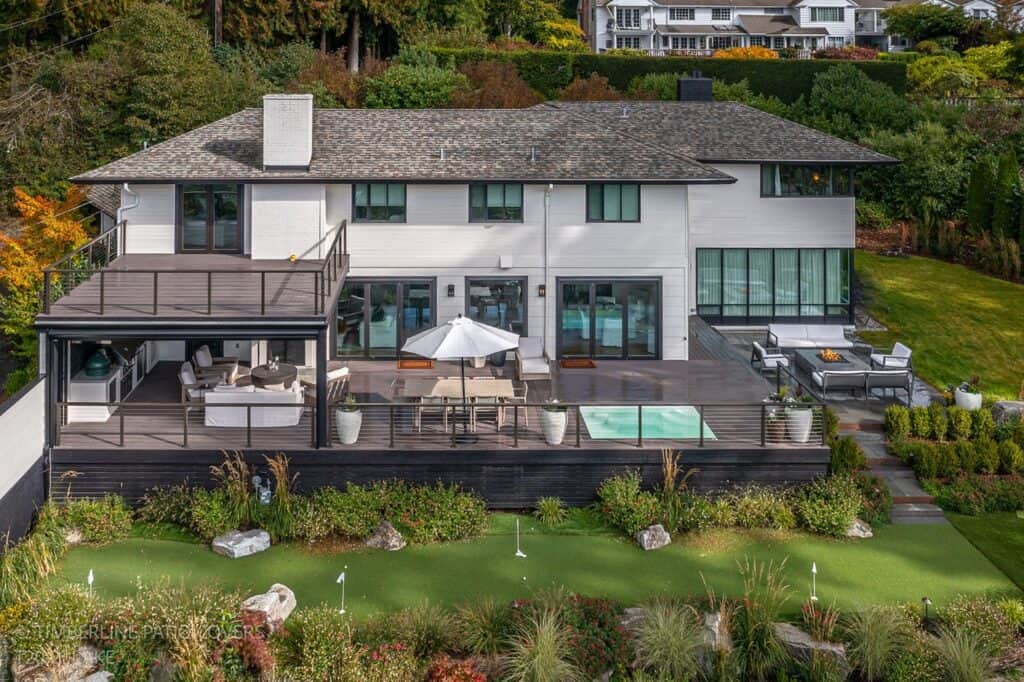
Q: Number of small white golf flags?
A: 4